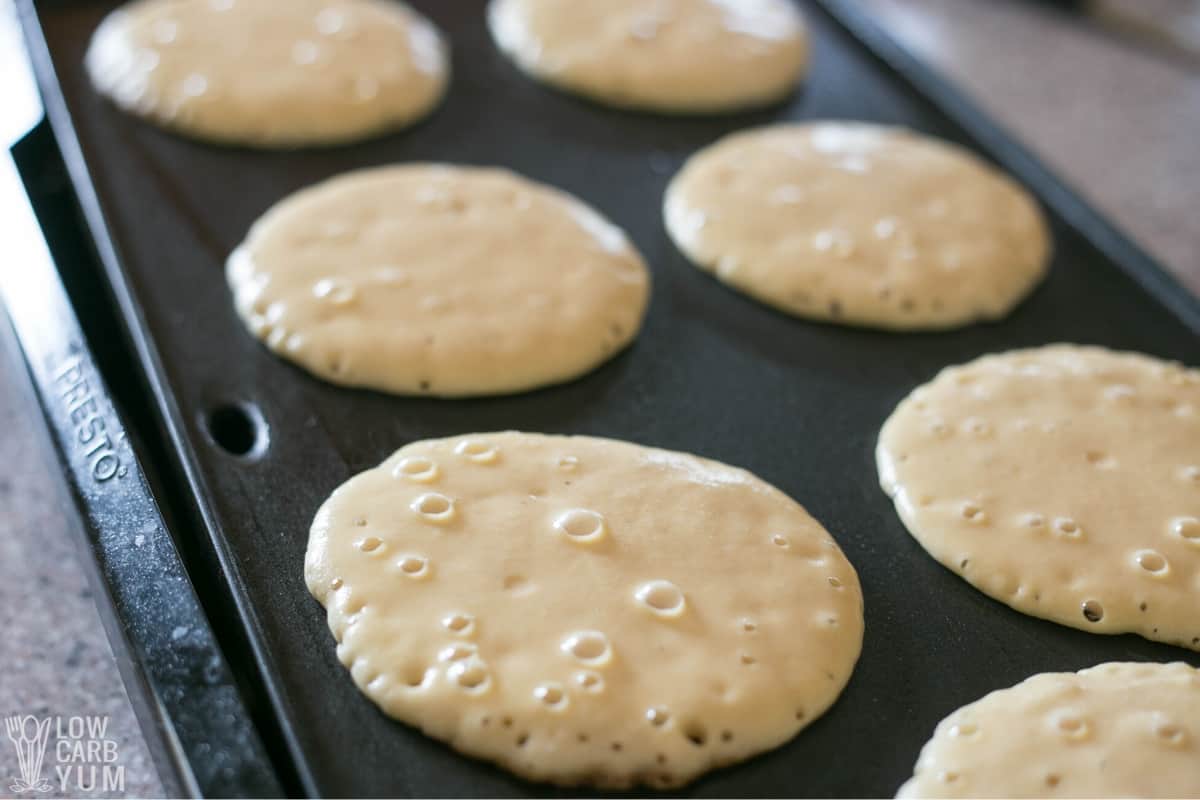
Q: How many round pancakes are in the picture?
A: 7